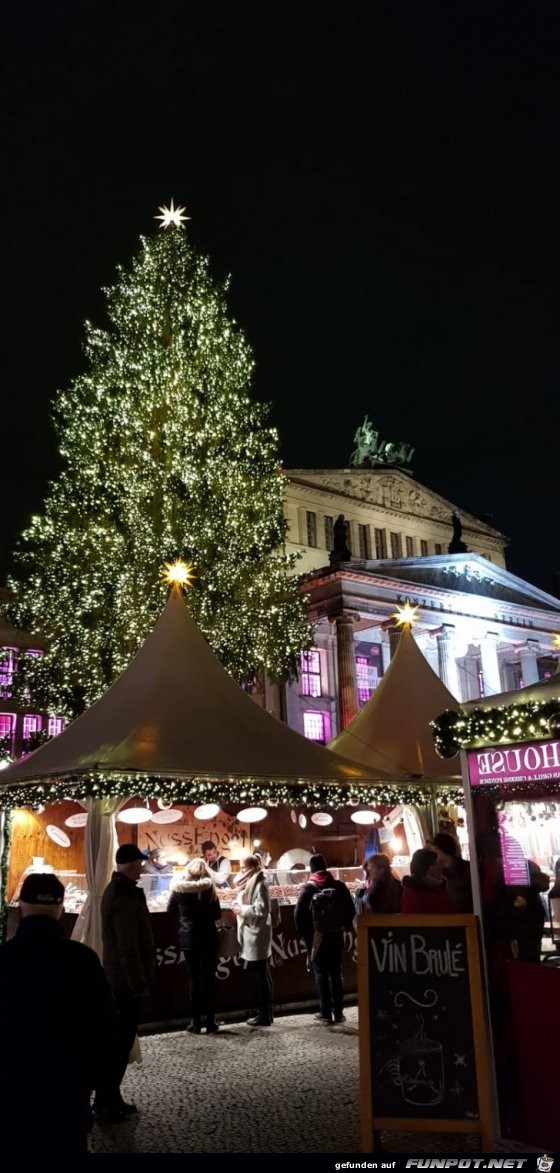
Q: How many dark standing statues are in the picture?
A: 2